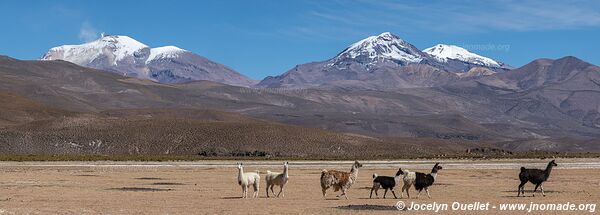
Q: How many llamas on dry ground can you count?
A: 6